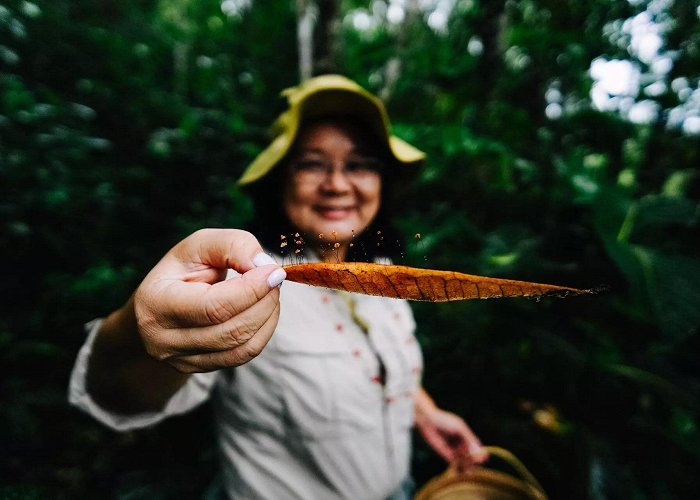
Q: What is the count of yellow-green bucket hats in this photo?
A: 1